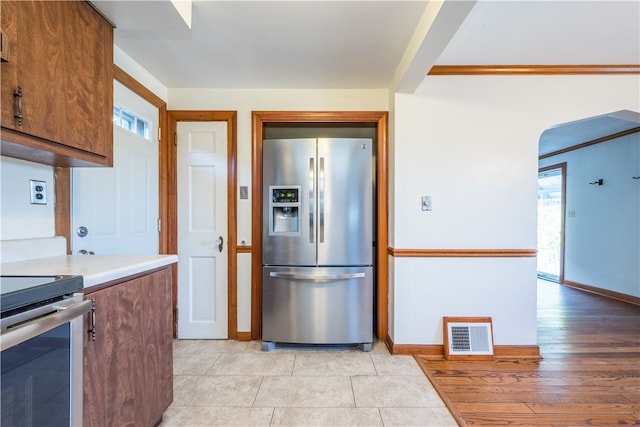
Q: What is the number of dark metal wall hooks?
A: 2